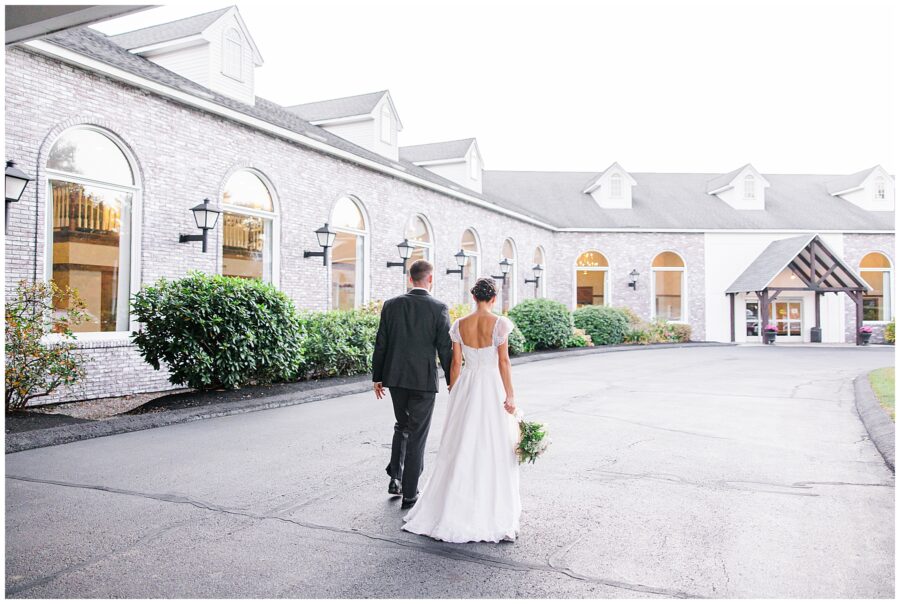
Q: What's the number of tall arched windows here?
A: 10